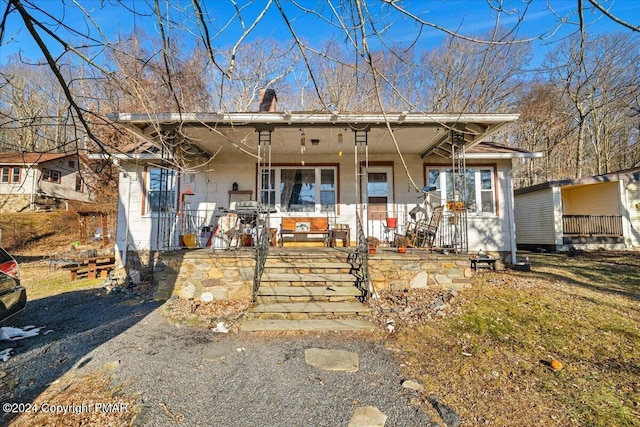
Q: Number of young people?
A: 0